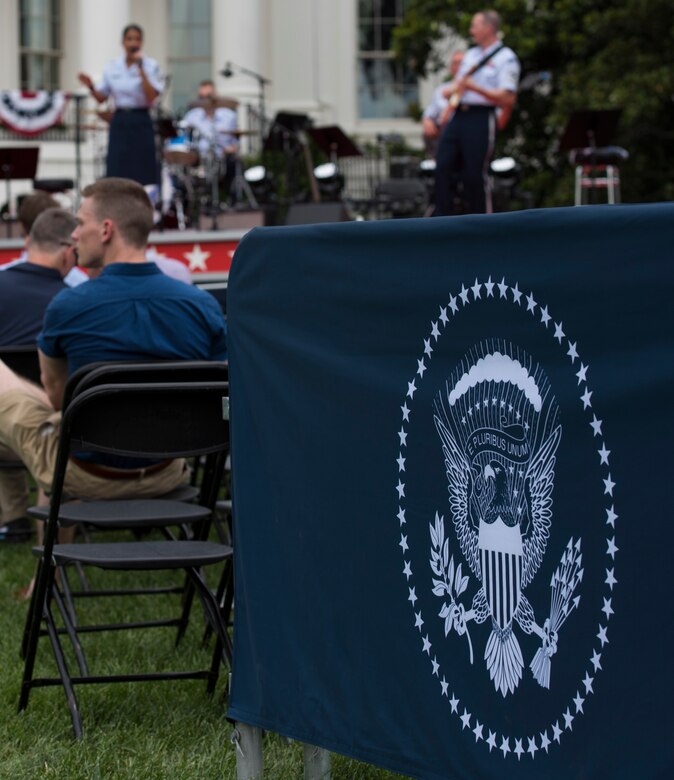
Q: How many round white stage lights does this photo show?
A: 4